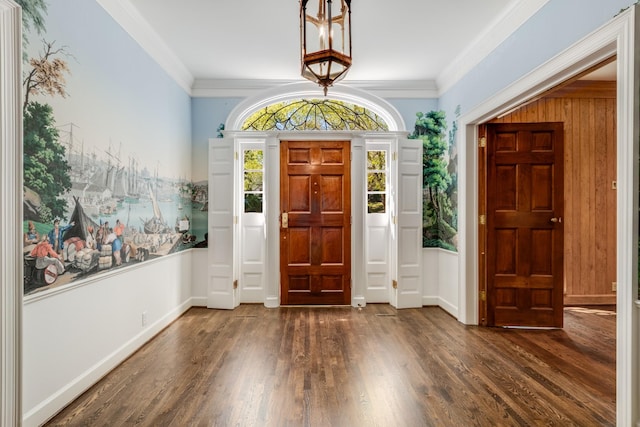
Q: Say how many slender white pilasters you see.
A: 2